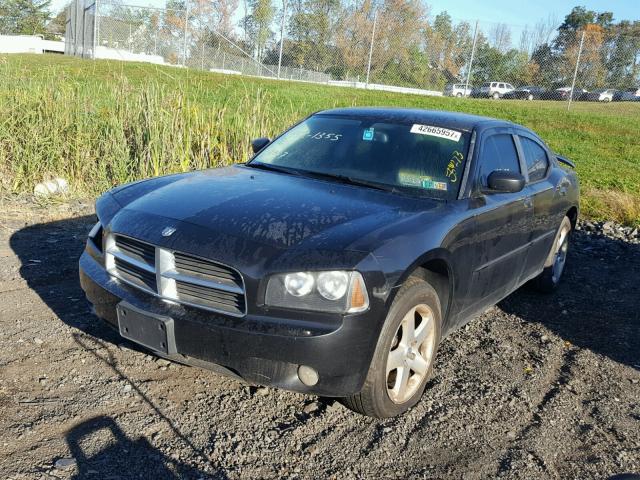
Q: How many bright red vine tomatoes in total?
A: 0